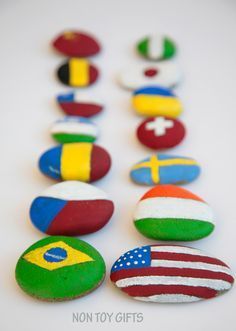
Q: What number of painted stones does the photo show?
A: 14